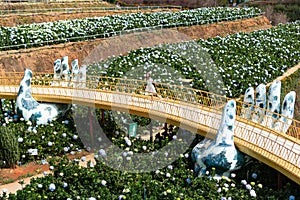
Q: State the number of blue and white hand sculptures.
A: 2